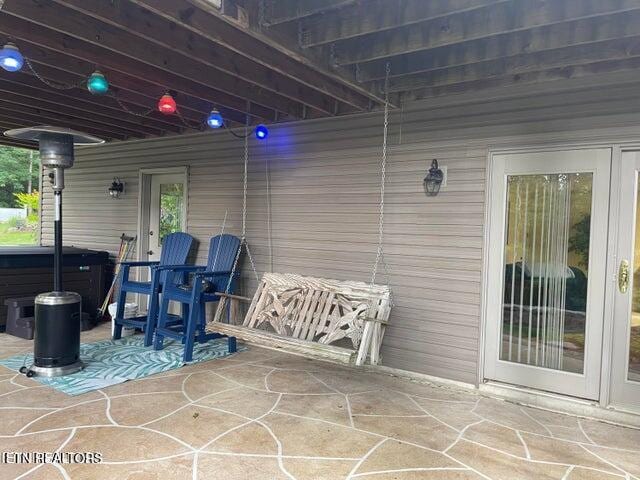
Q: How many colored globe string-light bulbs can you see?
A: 5